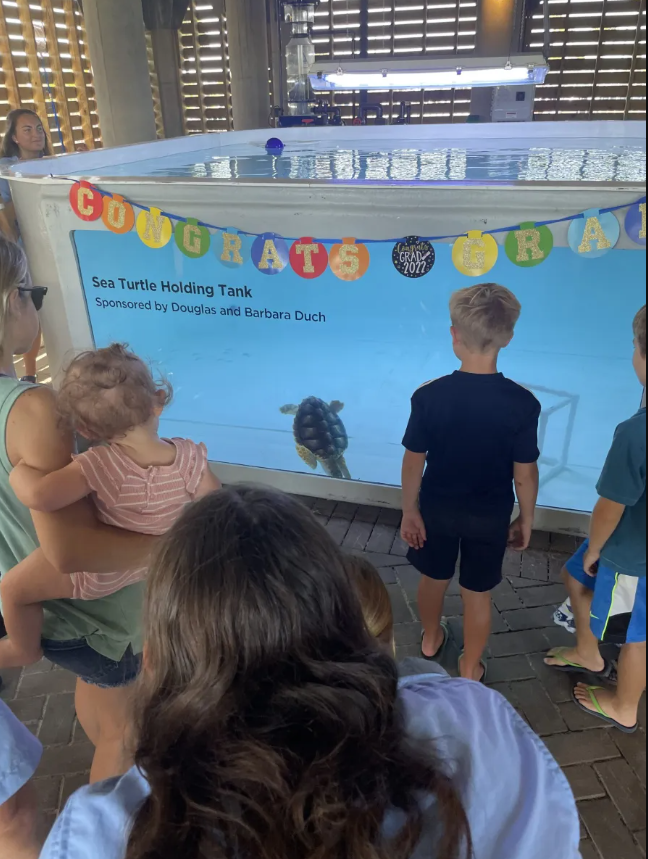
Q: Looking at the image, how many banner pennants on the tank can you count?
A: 13